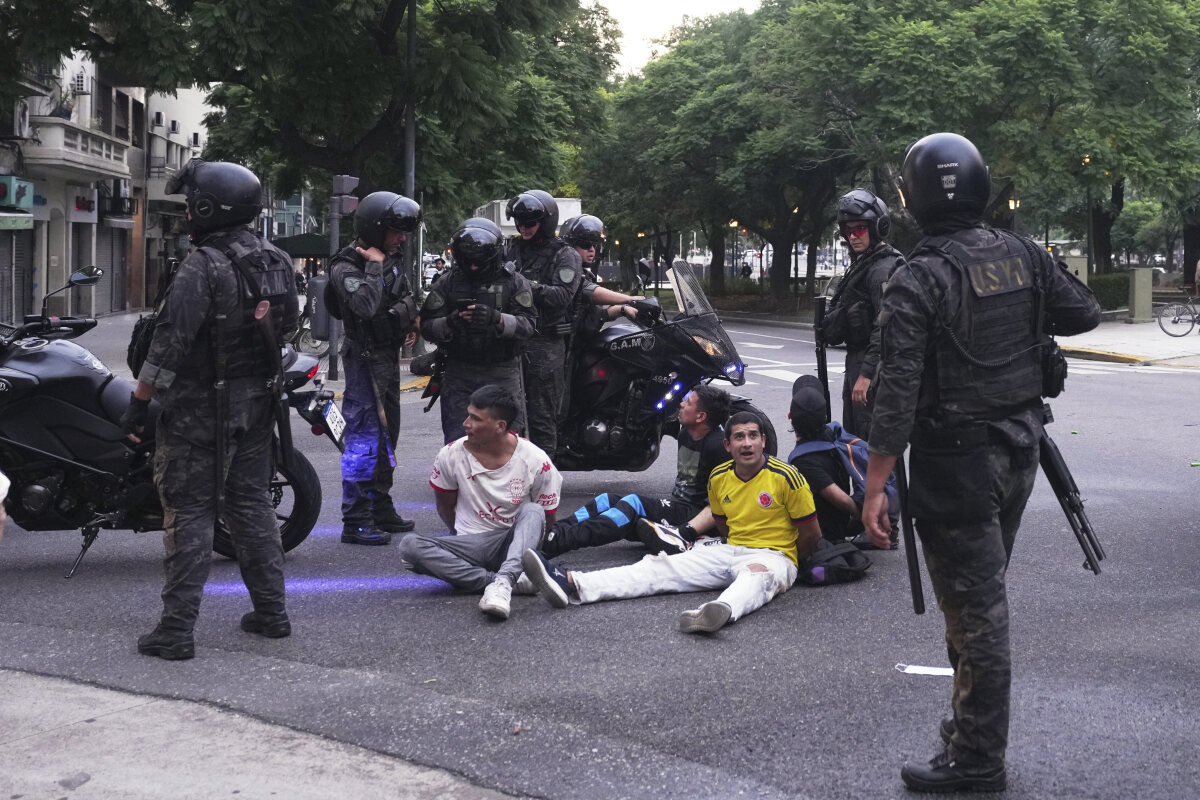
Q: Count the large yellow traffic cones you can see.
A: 0